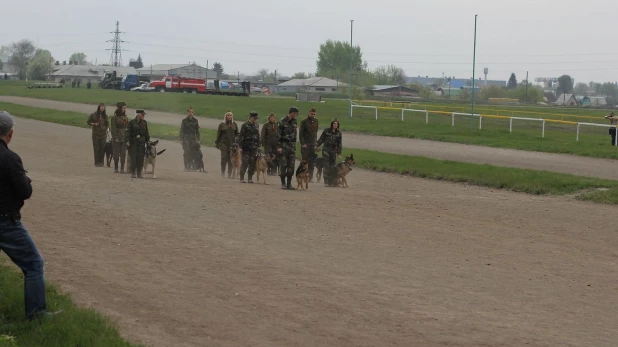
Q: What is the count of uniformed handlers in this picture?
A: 10